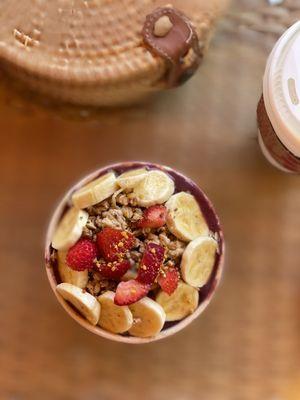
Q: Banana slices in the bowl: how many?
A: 11